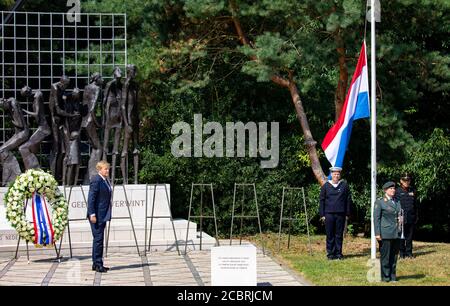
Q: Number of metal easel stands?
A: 7